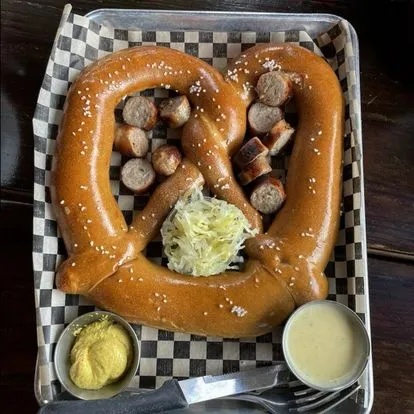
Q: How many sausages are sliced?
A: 11